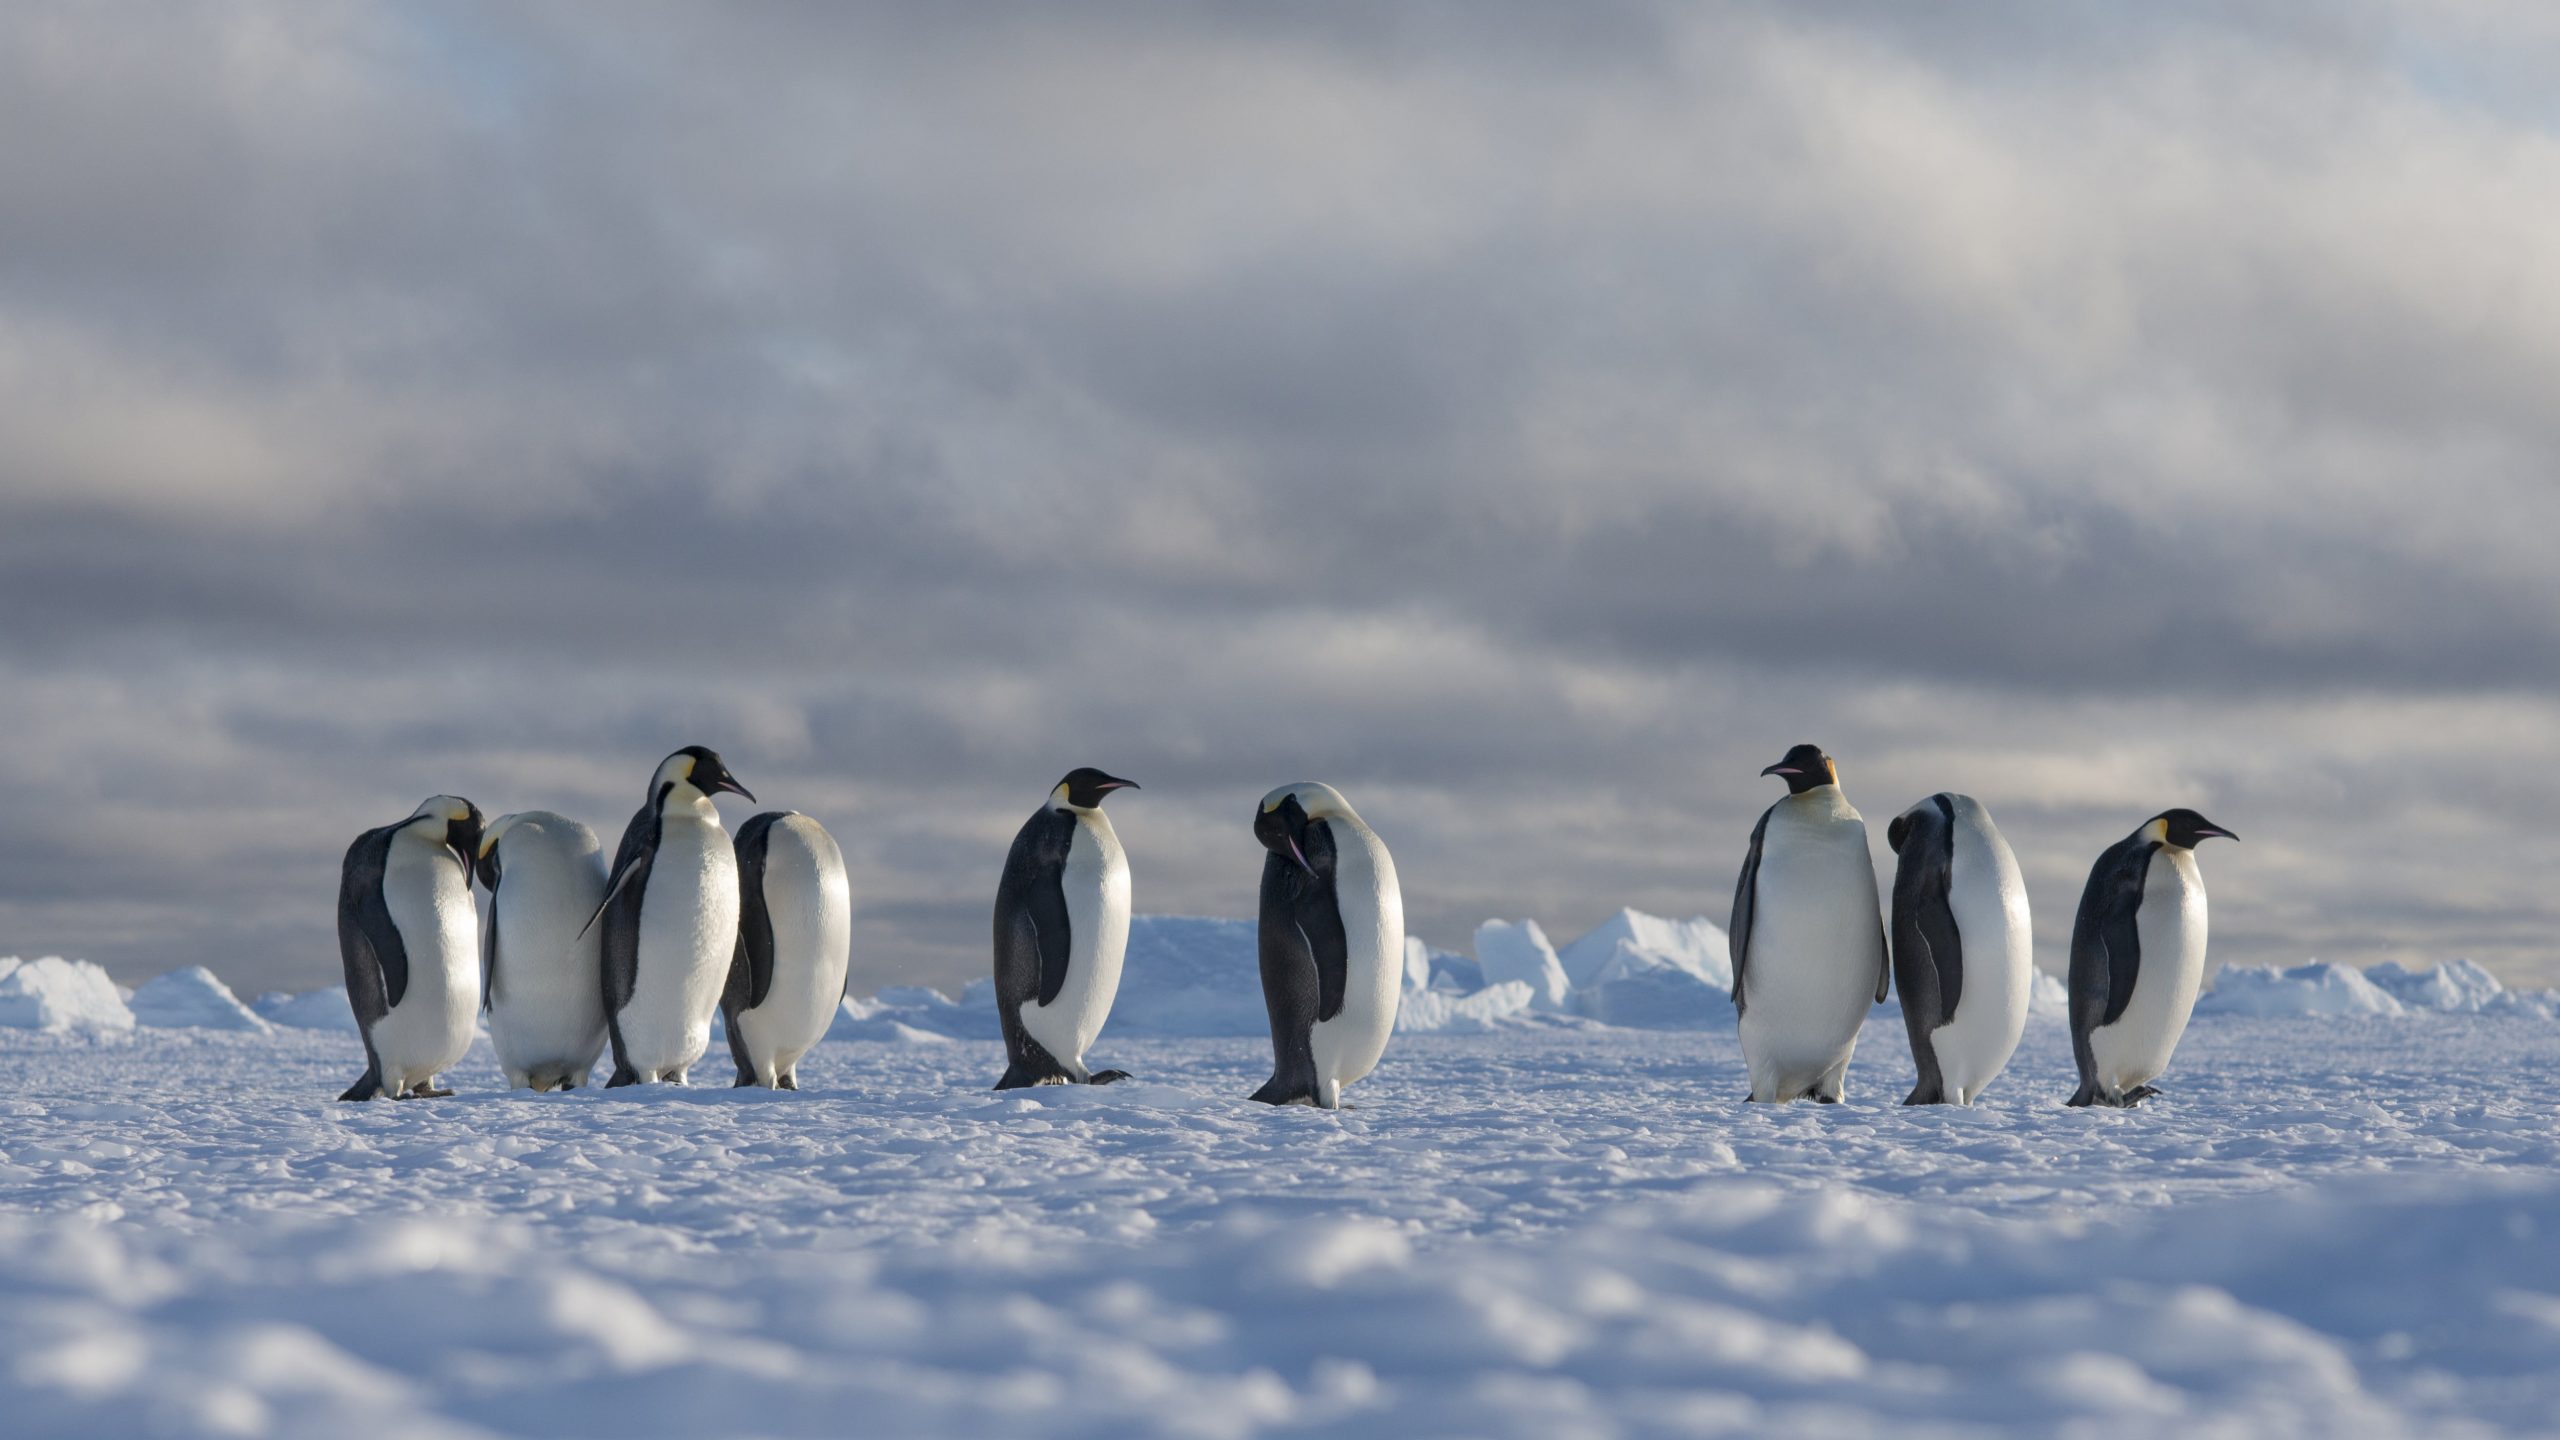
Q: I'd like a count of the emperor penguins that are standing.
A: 9